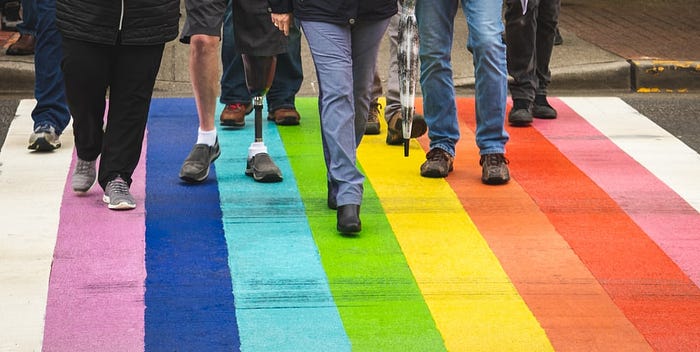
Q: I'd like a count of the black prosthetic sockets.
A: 1